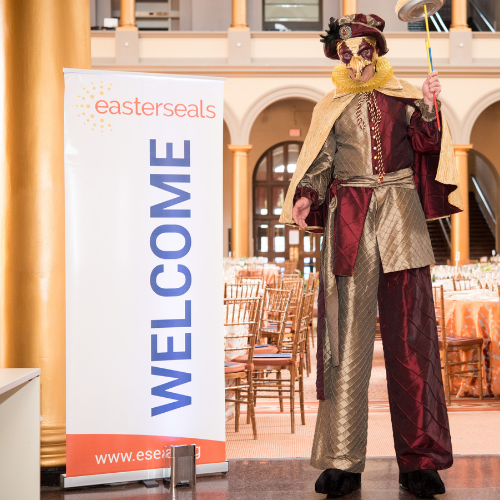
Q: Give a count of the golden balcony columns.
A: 4